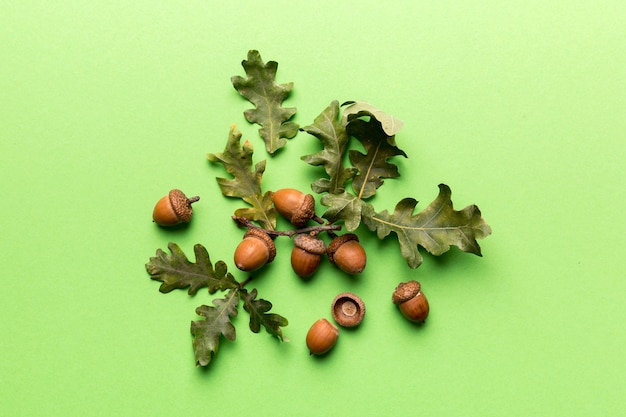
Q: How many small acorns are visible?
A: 7